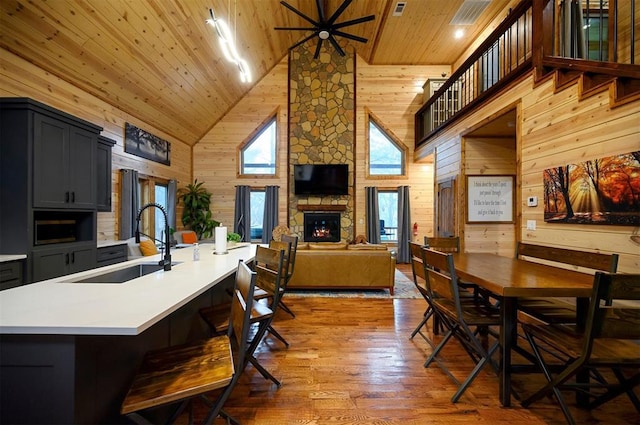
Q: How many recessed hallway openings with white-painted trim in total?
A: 0